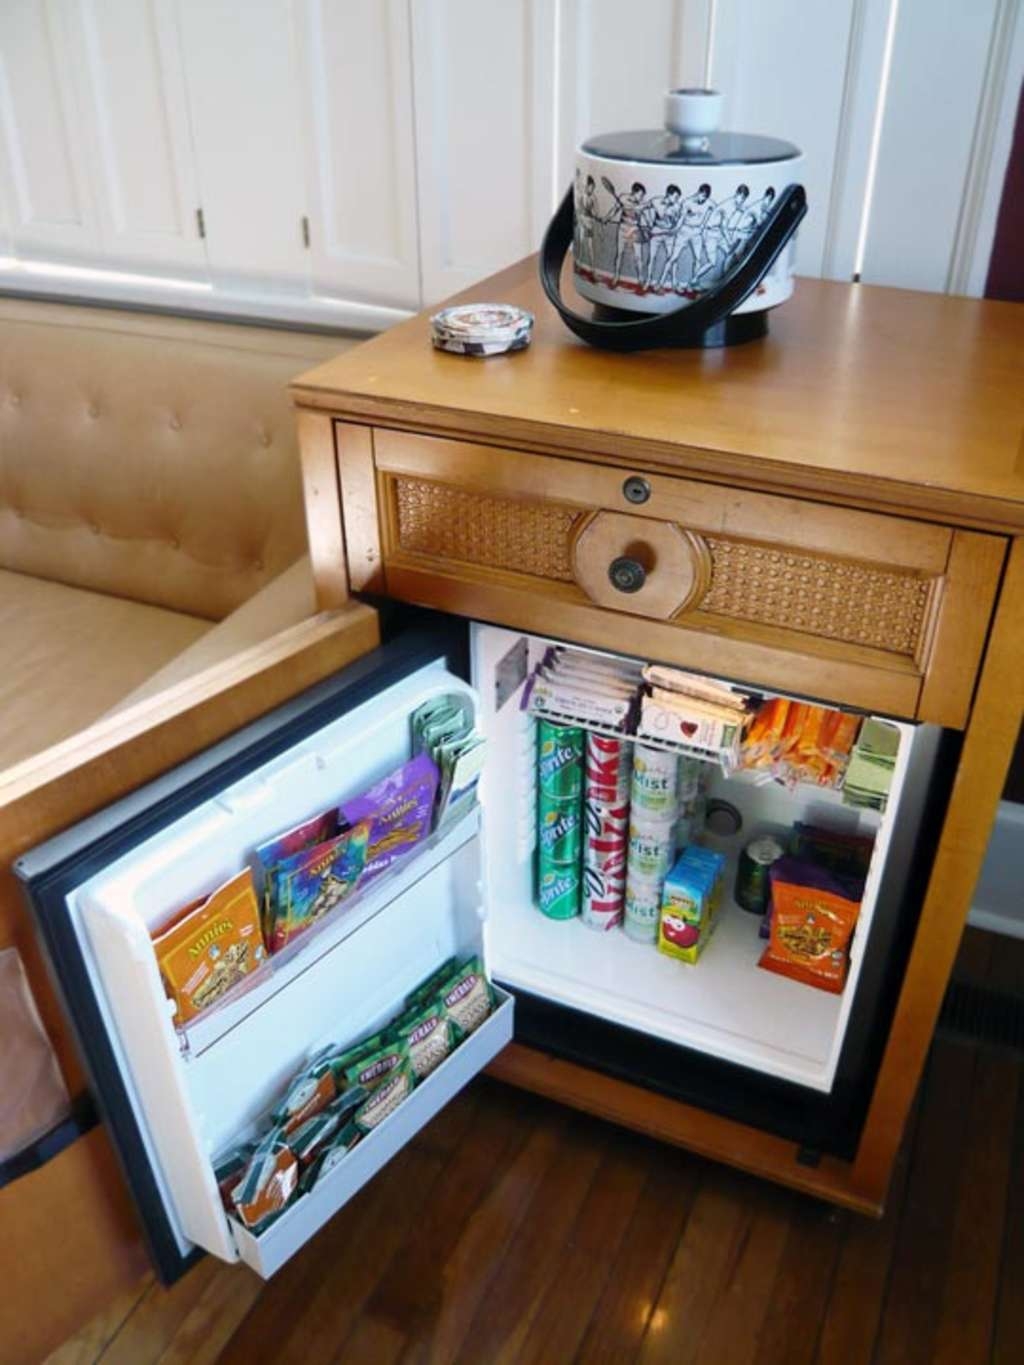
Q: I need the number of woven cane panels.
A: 2